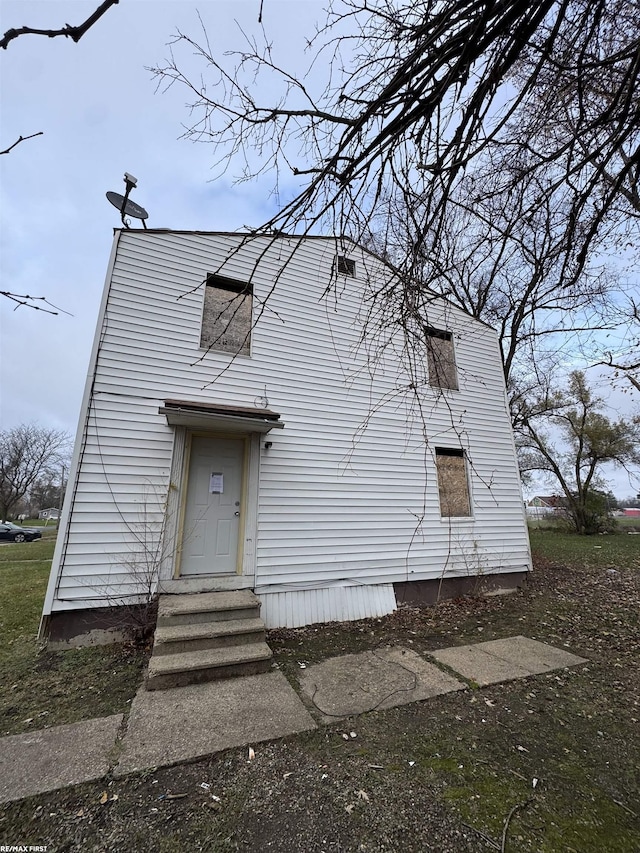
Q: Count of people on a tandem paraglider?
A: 0